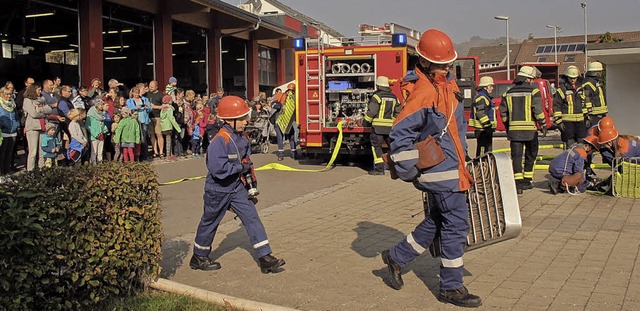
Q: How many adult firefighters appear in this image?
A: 5